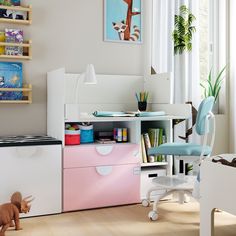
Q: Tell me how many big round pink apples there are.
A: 0